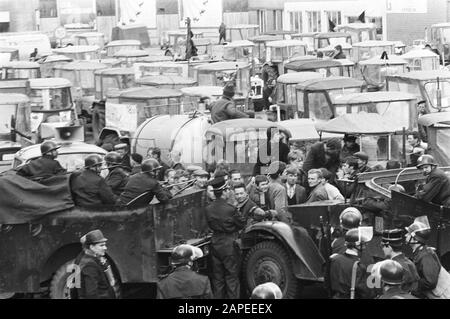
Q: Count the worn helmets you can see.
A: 11